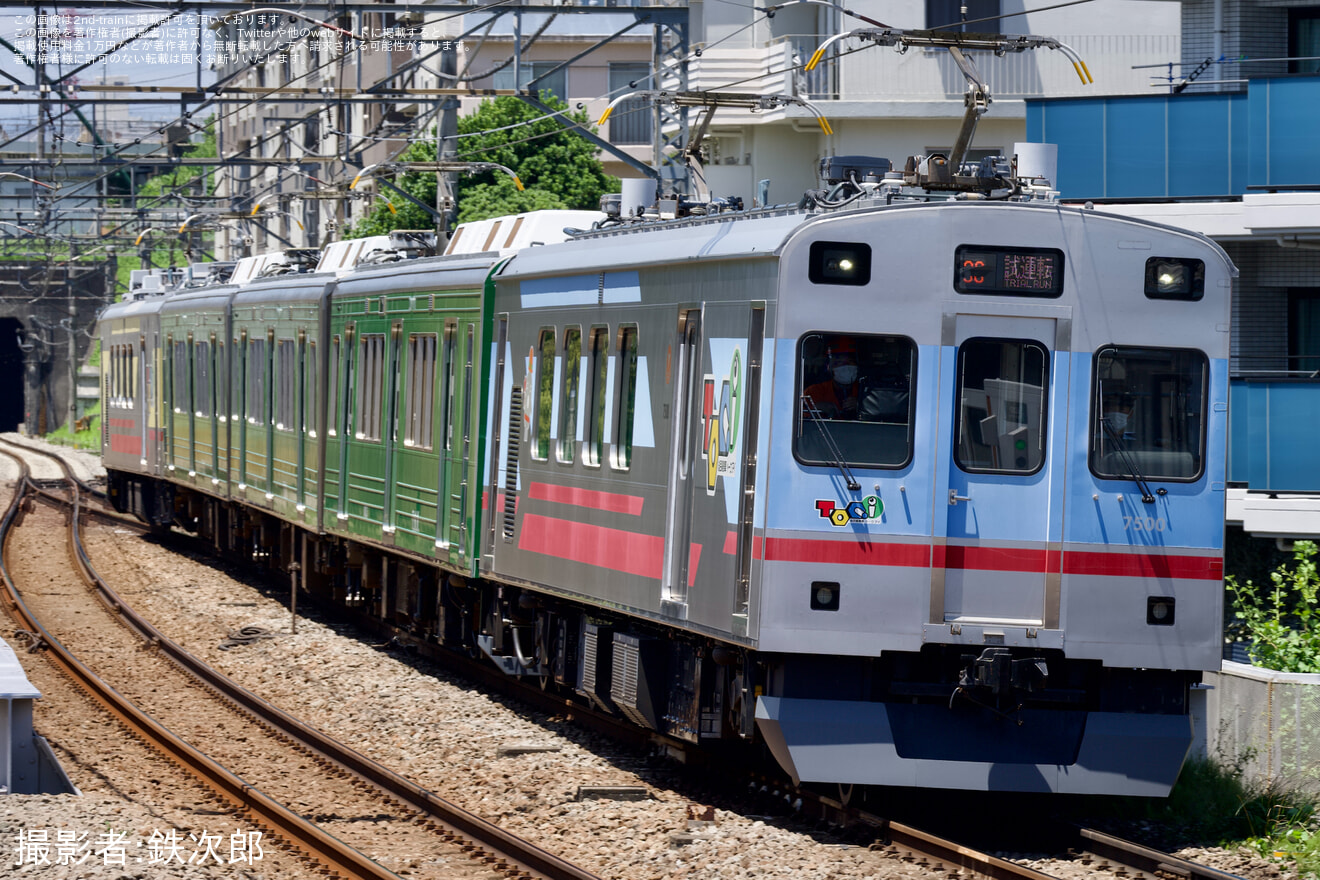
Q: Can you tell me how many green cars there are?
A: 3